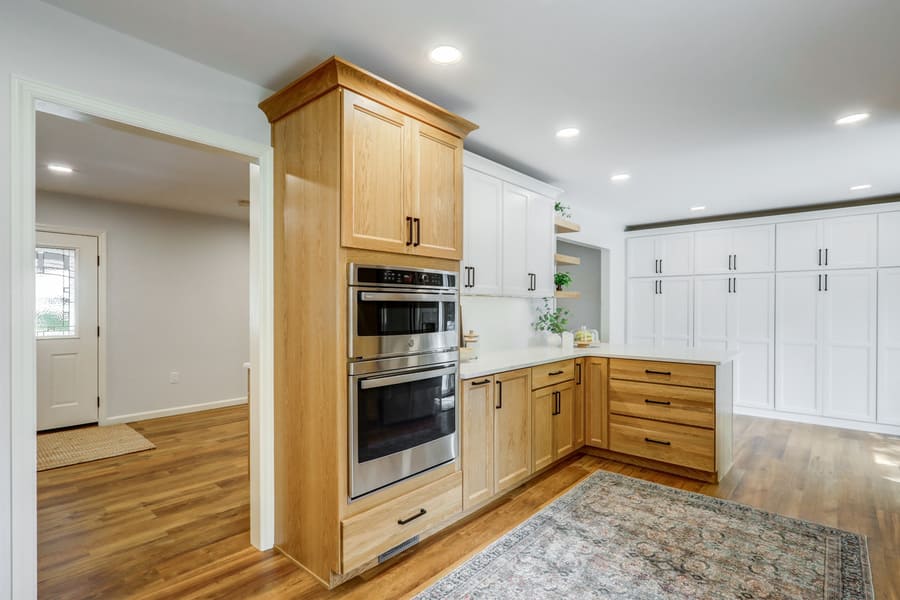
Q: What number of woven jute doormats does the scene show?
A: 1